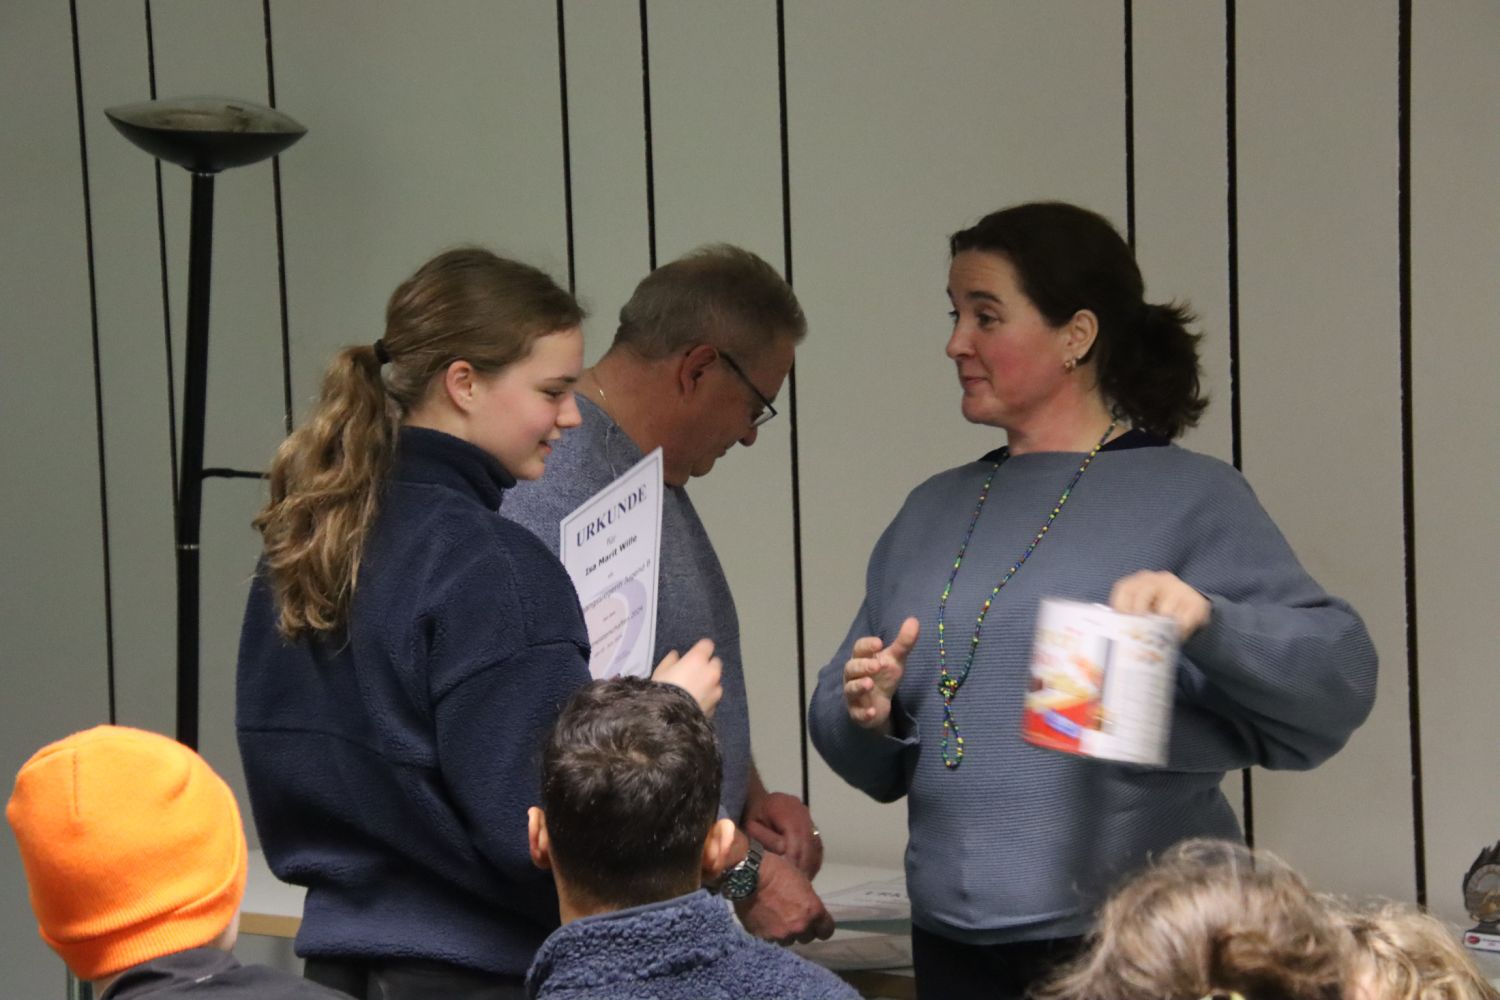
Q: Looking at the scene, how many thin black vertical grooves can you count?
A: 9